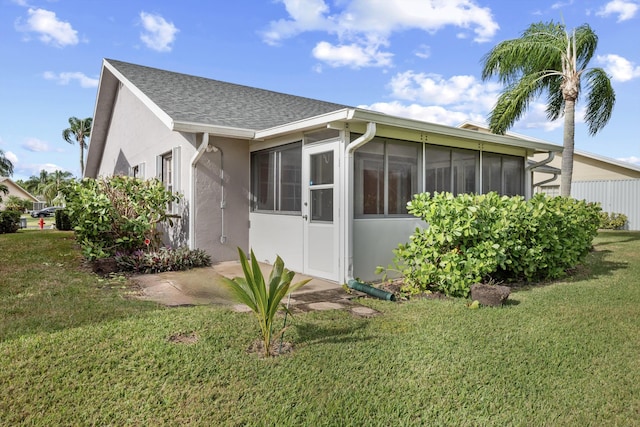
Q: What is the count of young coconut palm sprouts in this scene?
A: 1